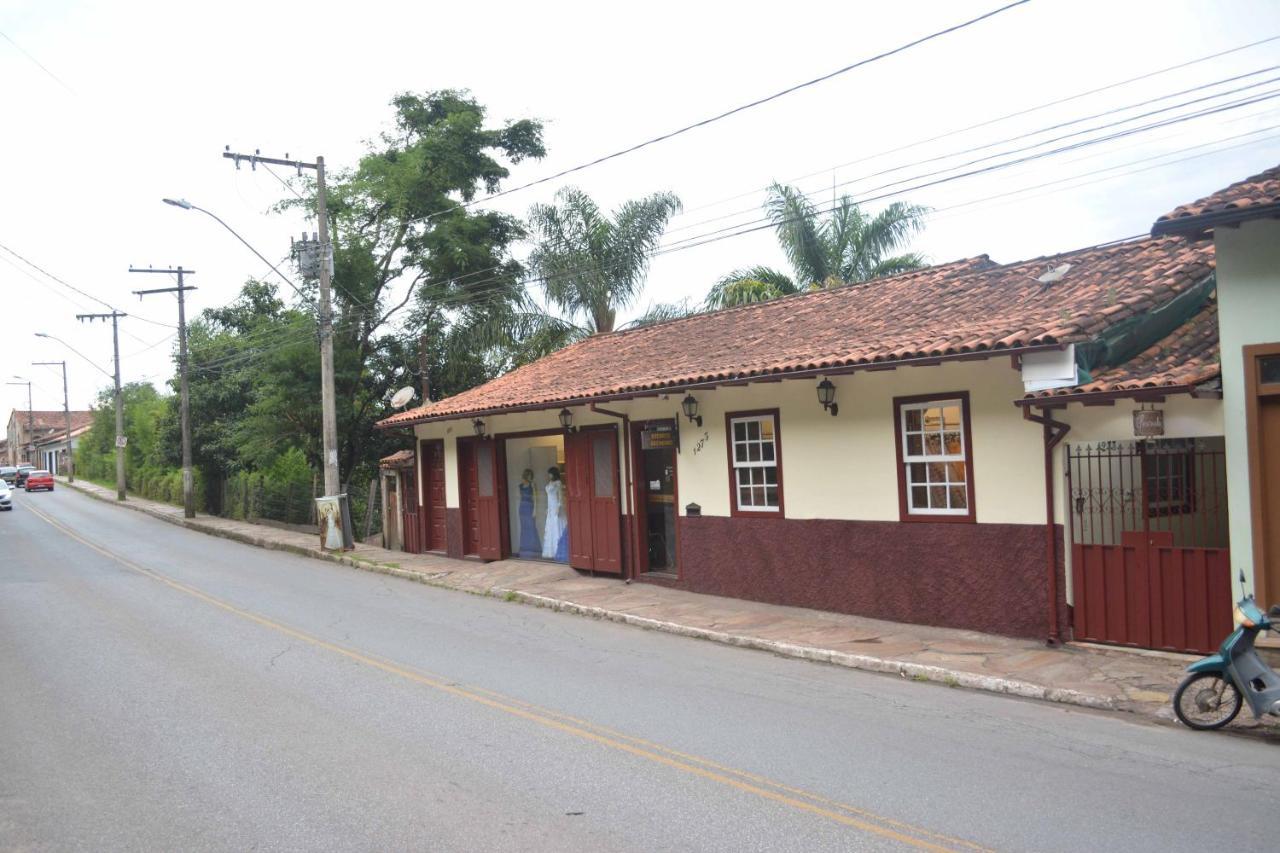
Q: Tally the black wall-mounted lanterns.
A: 4